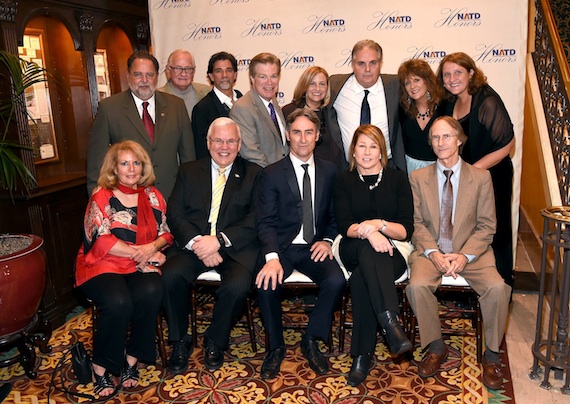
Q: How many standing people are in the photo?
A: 8